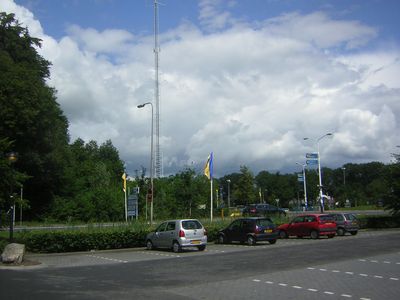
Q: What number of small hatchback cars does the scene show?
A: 4